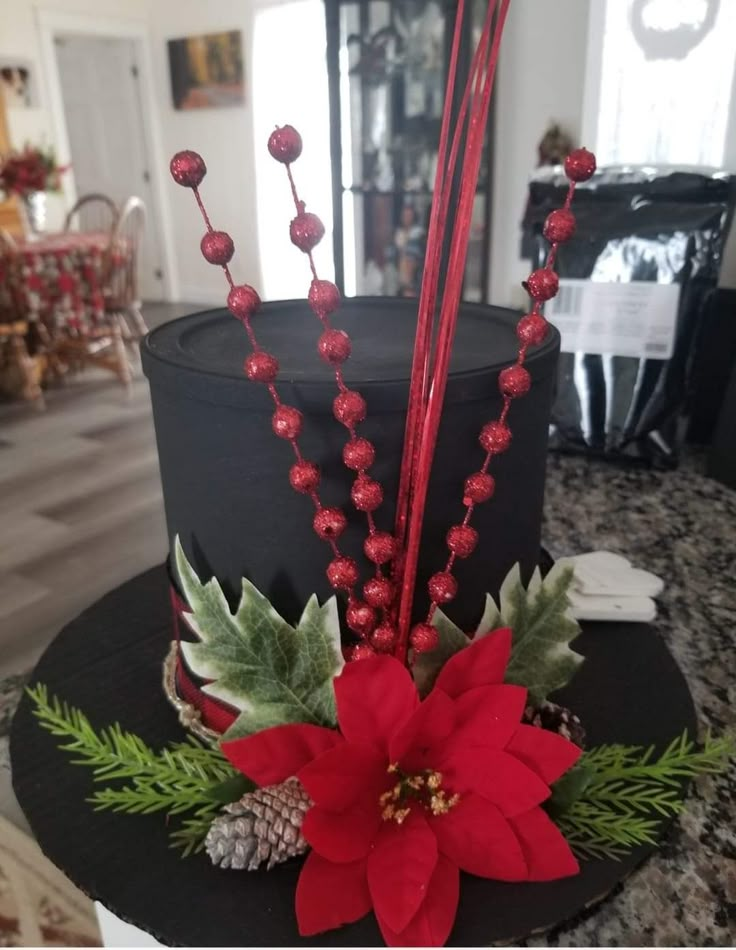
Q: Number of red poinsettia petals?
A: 14